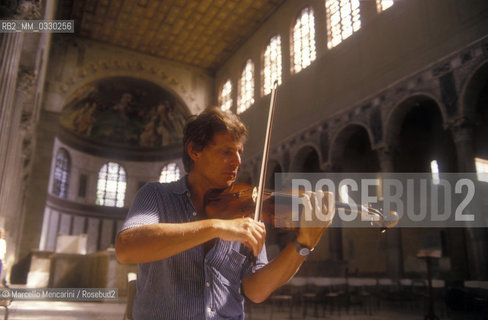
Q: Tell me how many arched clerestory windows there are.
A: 6